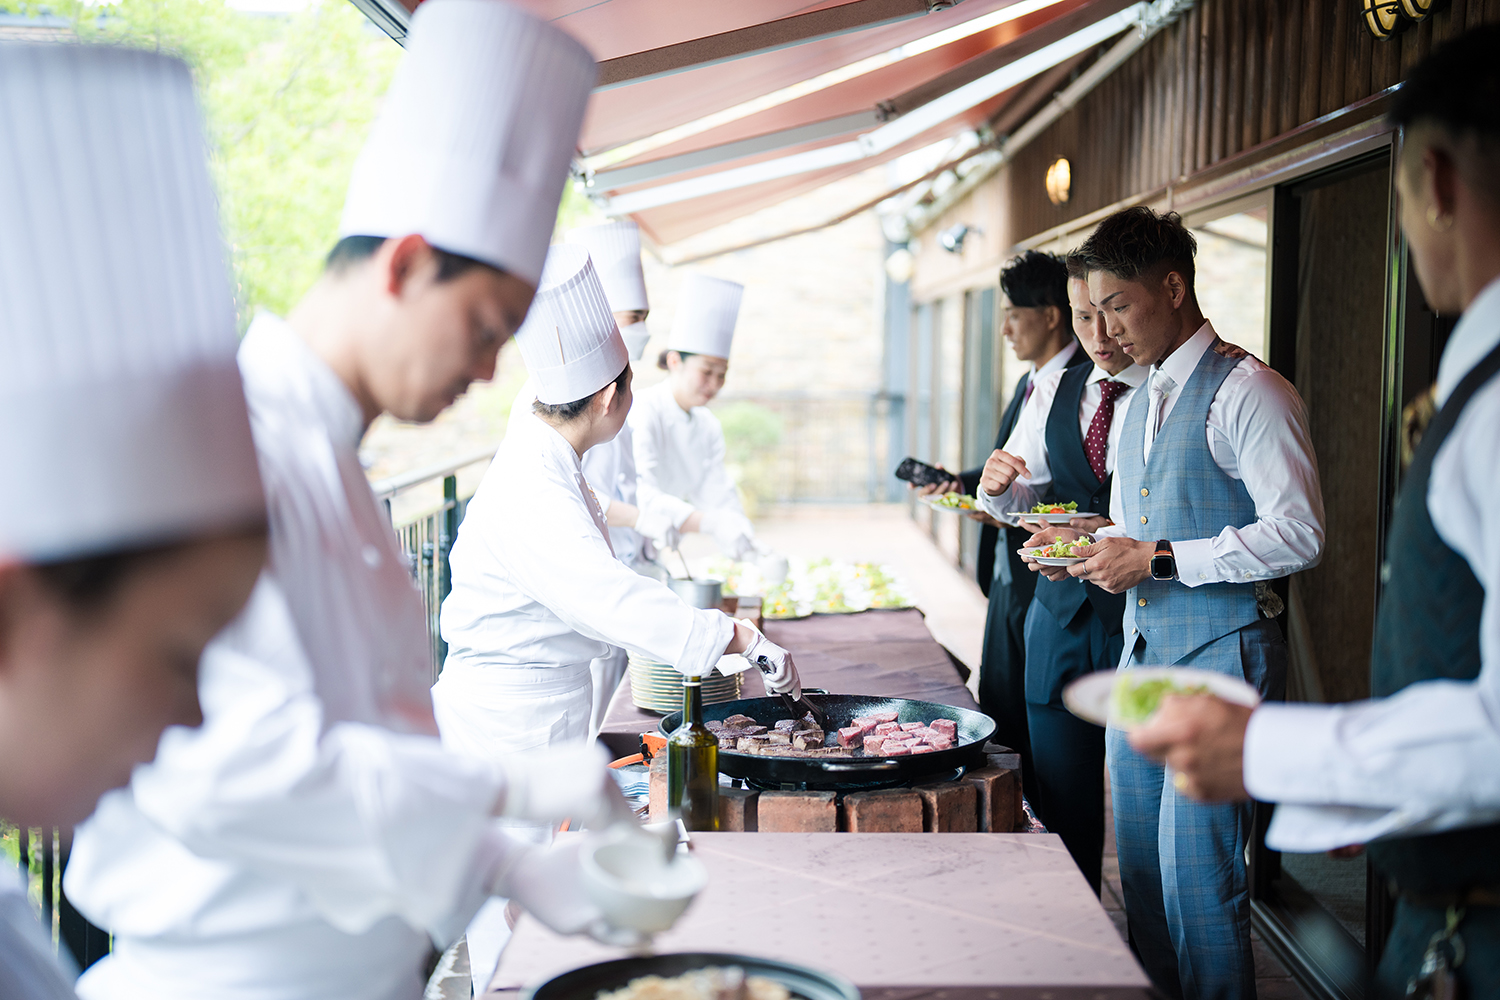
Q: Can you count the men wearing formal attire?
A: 4